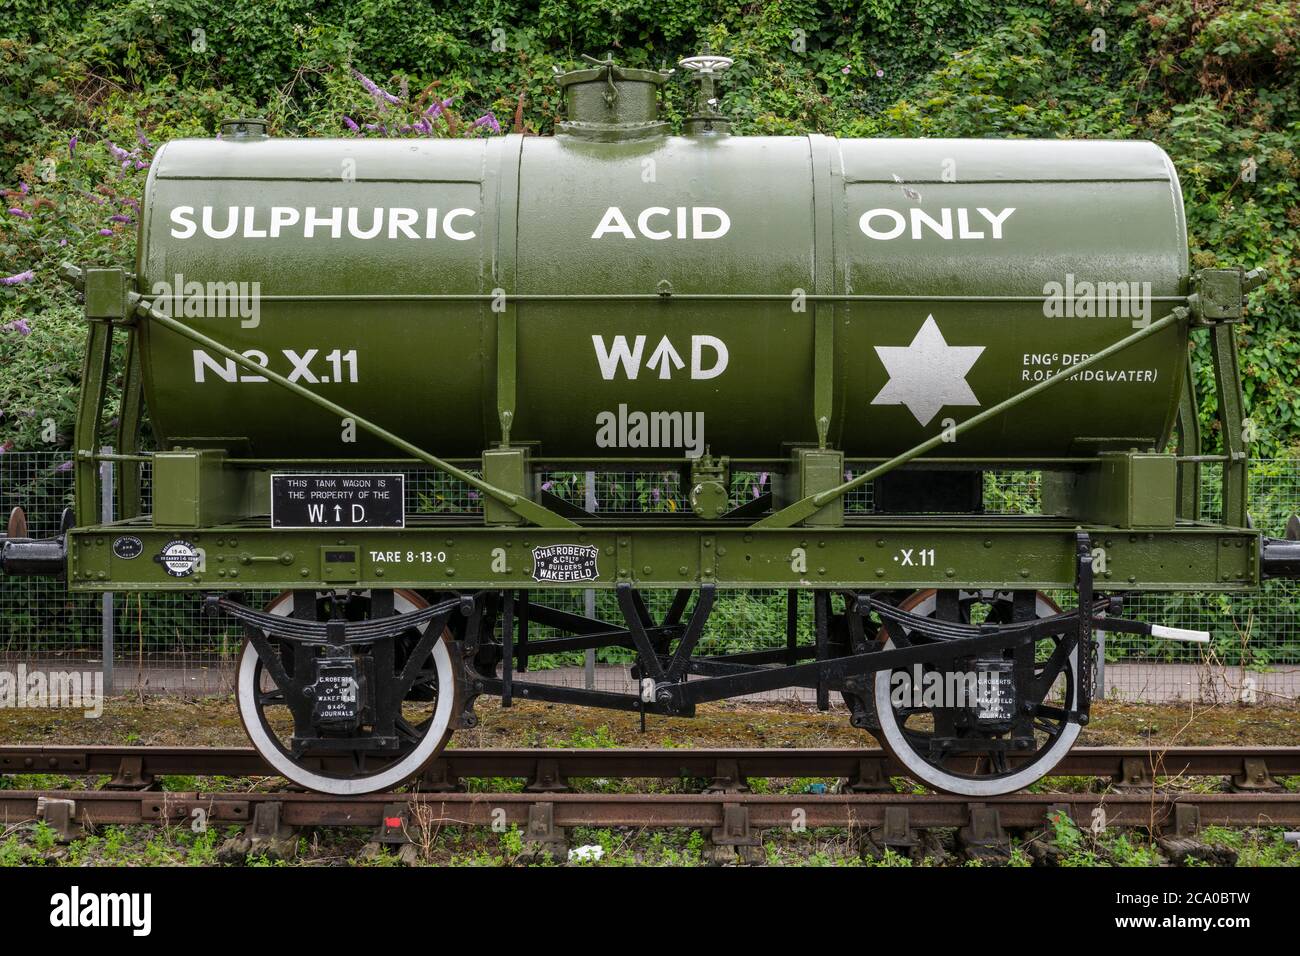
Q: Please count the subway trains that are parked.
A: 0